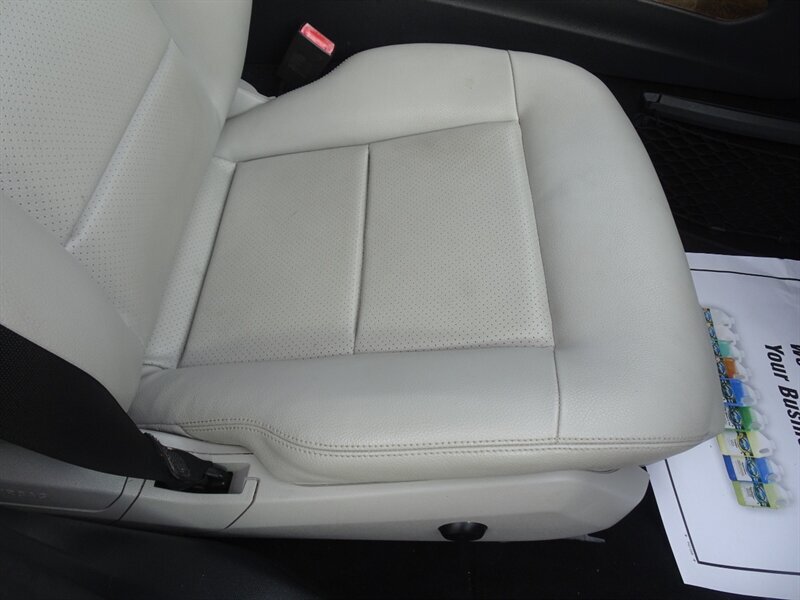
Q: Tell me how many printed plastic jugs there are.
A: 9